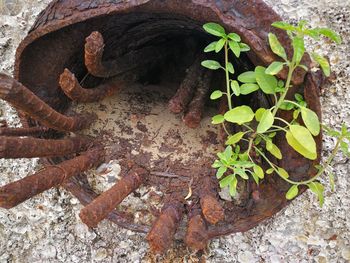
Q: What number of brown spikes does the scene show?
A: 12